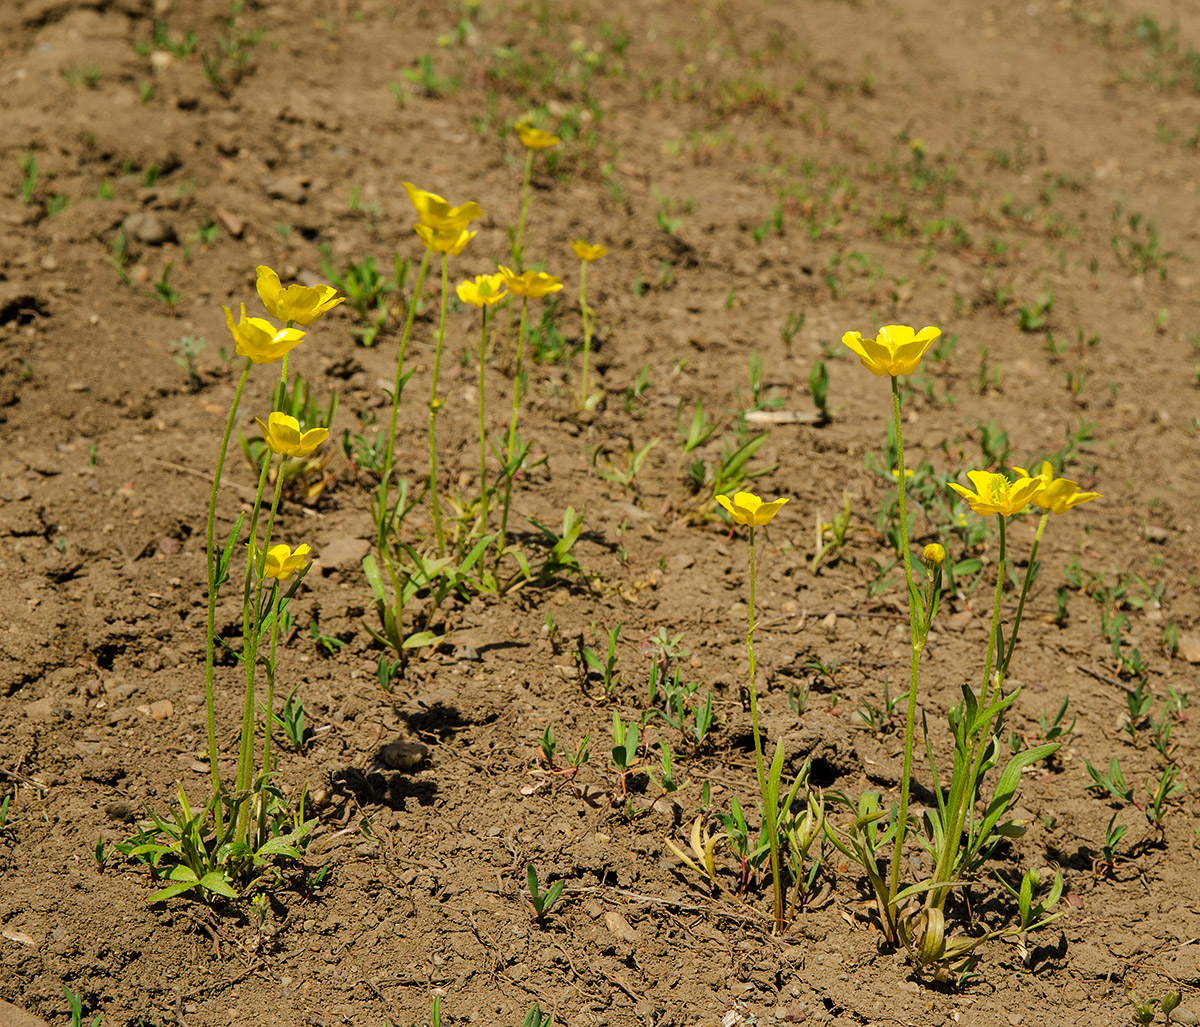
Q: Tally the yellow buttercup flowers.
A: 14